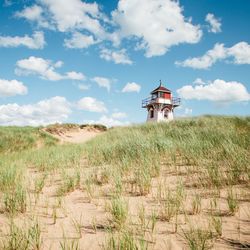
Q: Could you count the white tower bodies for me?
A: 1